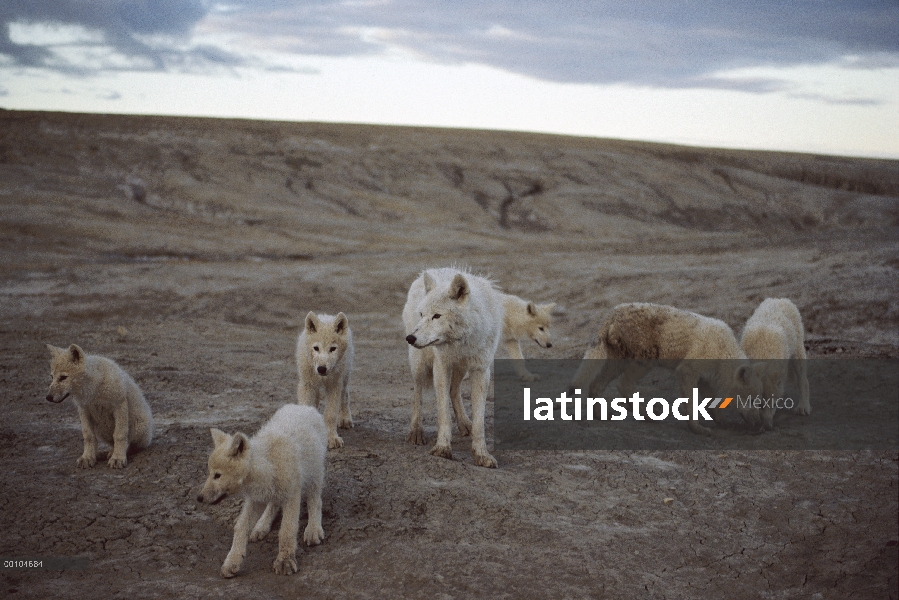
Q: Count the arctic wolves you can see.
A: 7